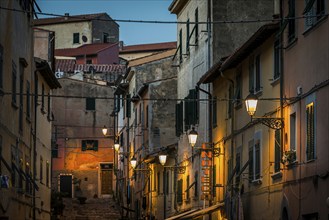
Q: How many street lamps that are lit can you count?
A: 6